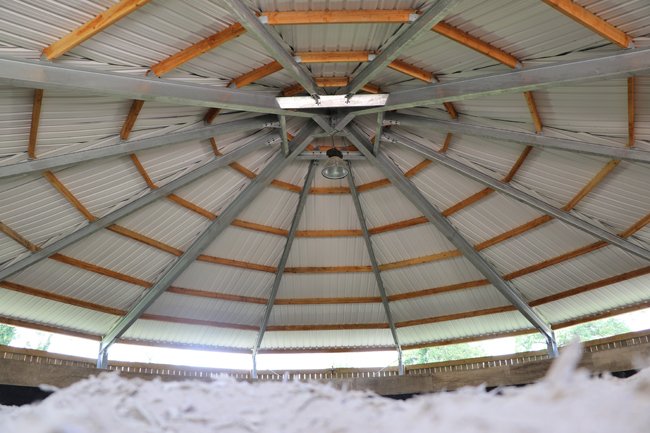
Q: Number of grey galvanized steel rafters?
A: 12